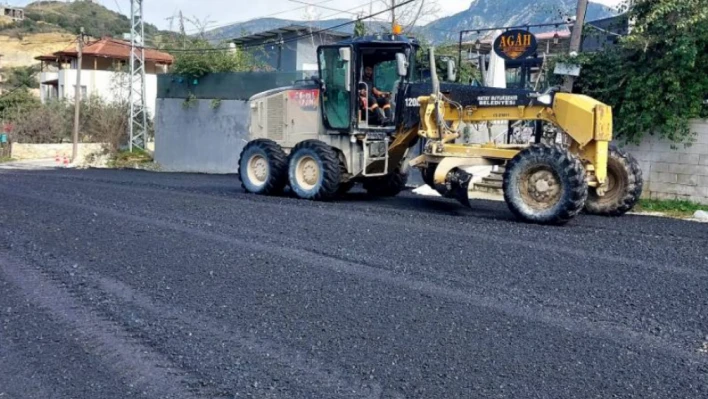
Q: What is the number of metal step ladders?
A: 1